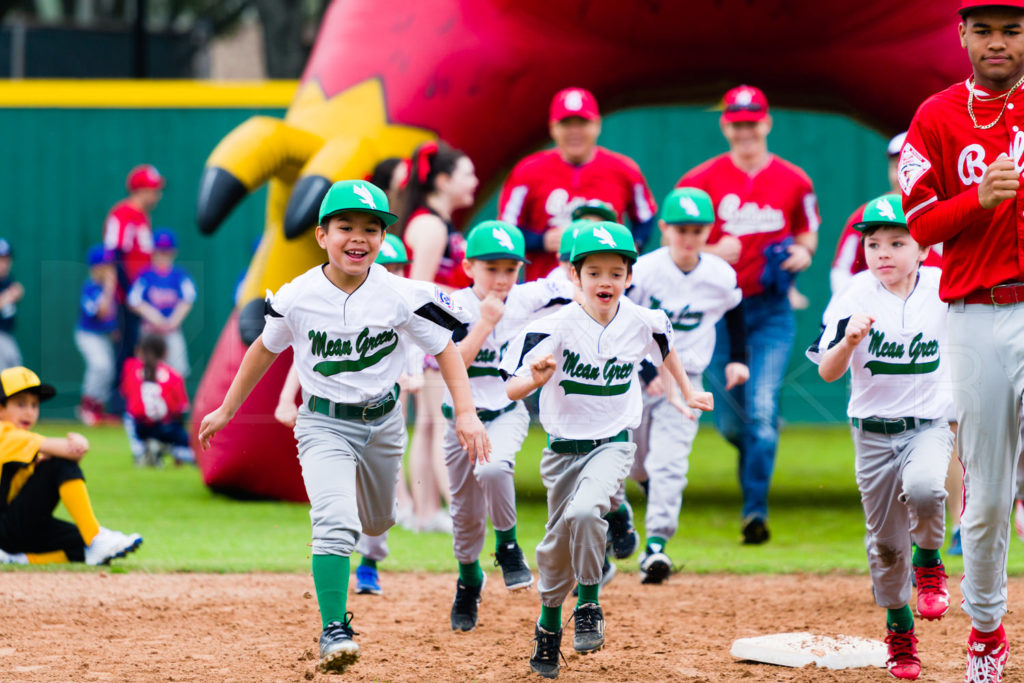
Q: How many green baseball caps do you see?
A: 8